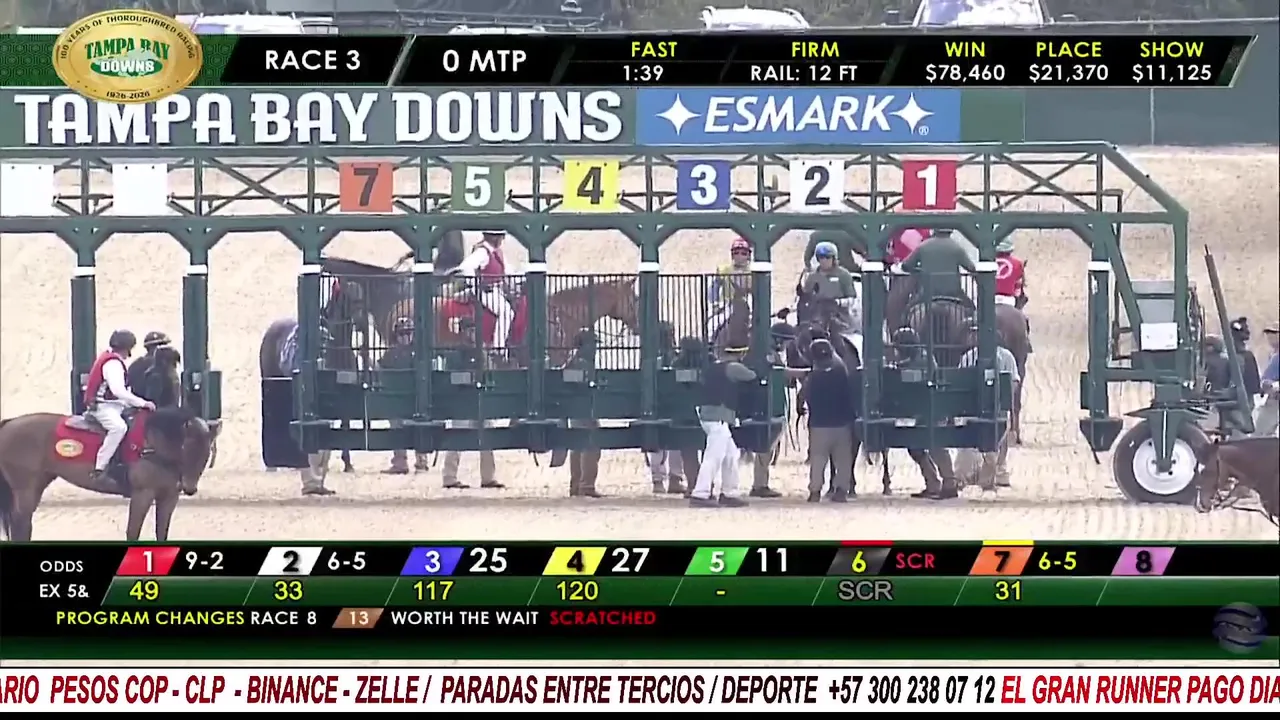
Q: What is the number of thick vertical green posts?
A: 10